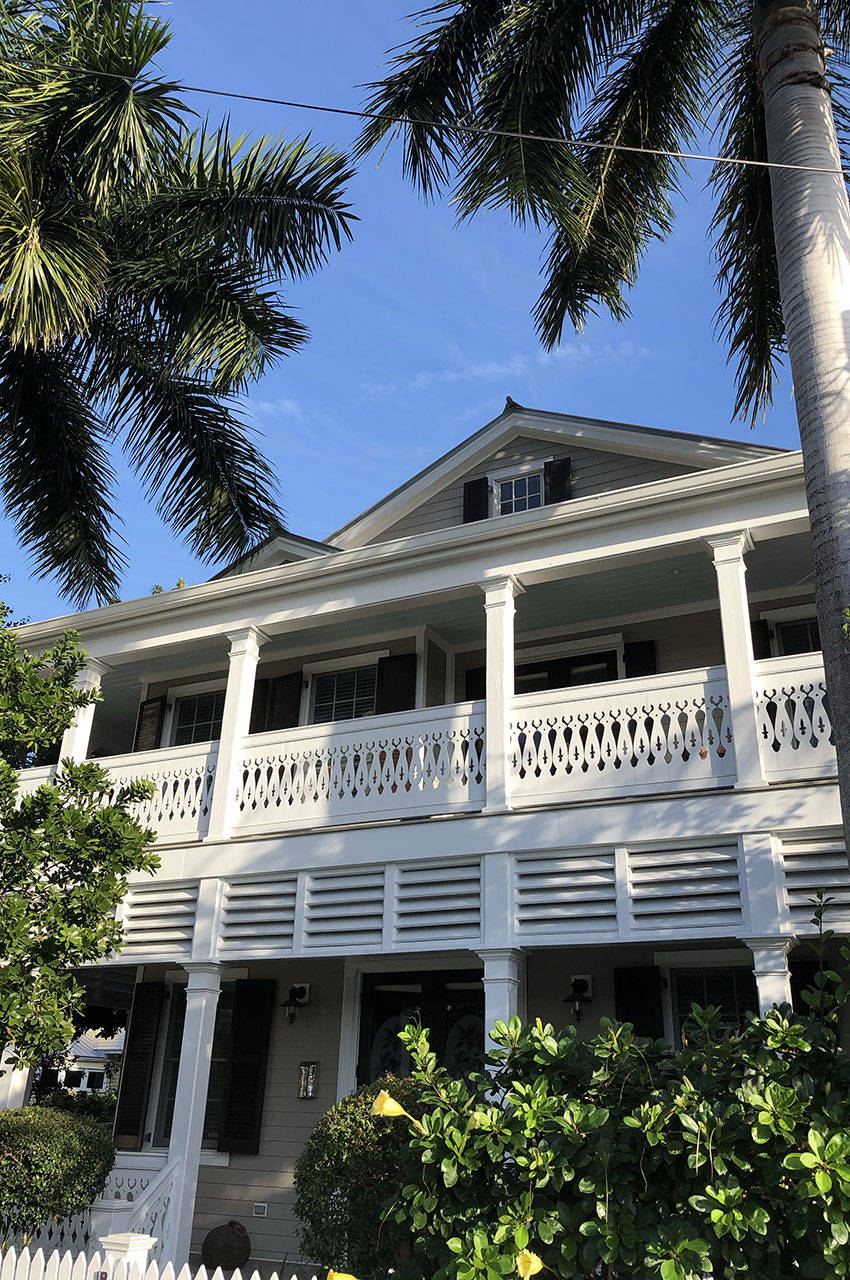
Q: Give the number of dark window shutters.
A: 13